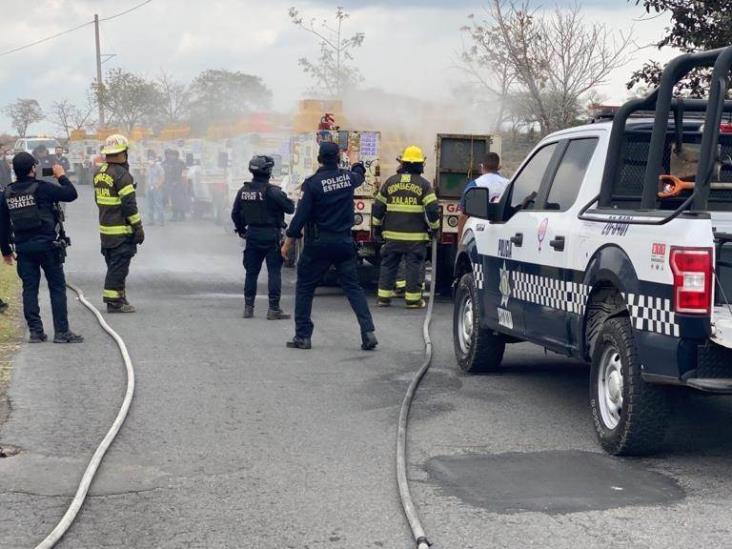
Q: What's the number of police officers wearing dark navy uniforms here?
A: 3